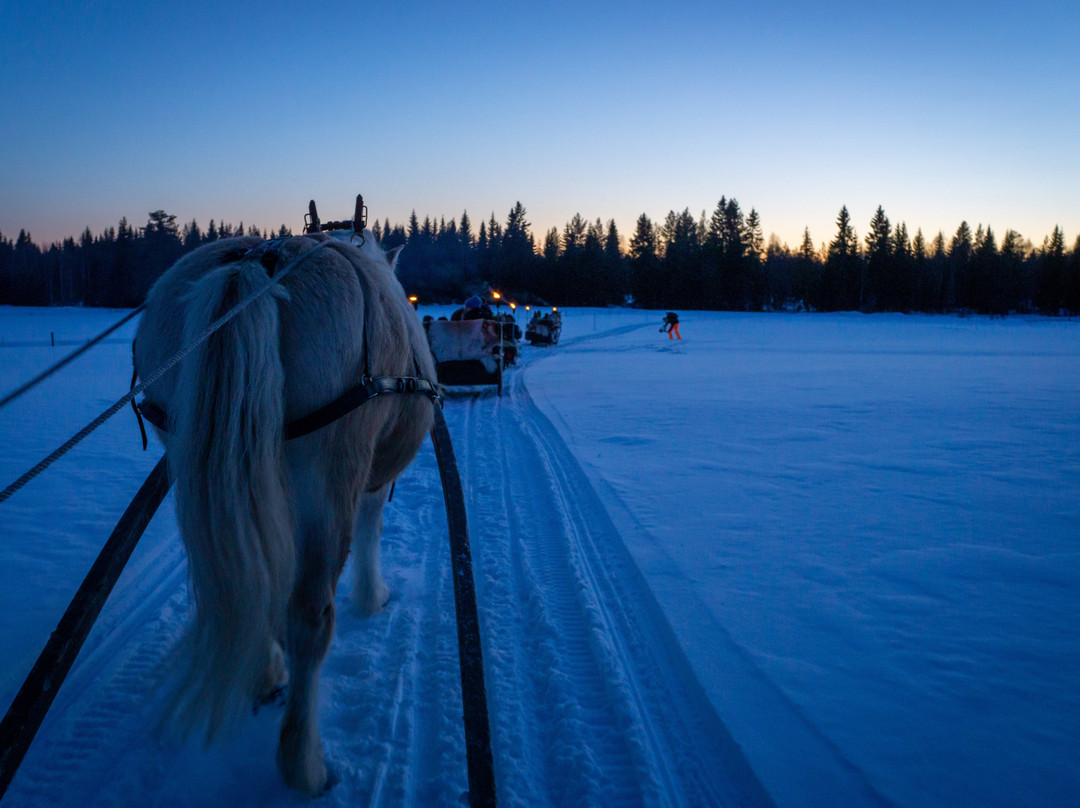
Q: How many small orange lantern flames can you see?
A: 5